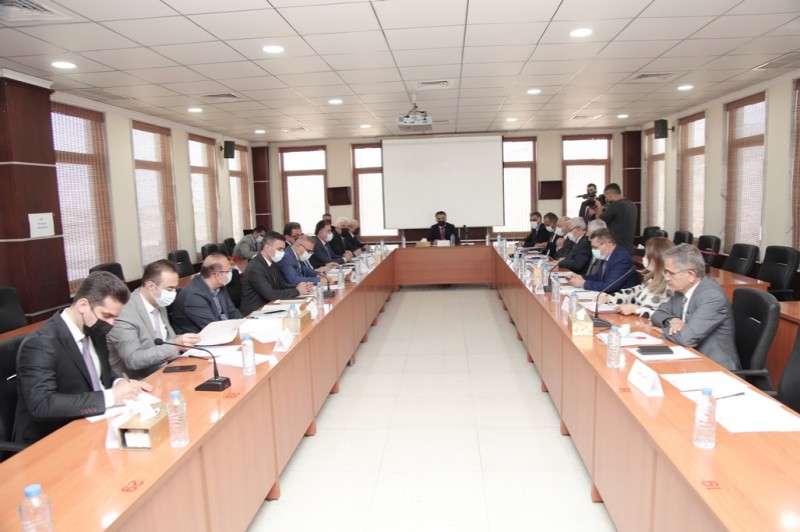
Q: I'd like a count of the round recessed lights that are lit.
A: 11